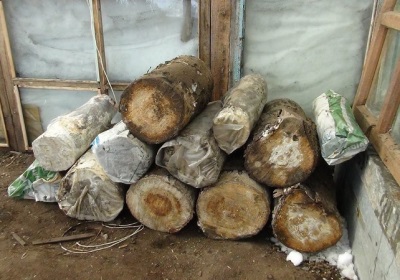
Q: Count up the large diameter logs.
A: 5